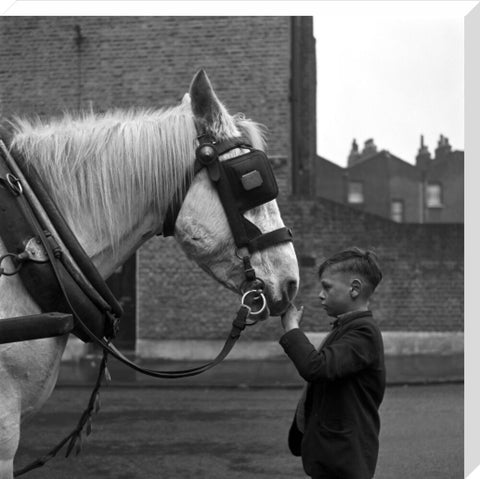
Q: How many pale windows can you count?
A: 3